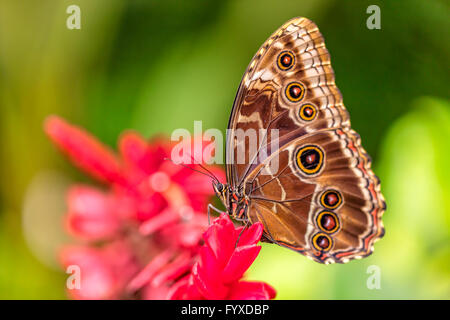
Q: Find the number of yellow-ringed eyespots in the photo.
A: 7